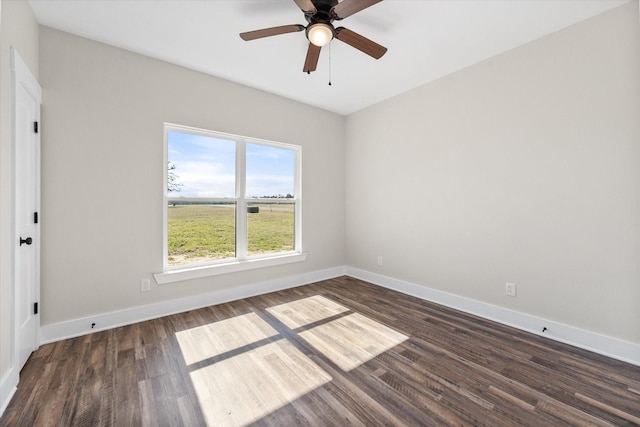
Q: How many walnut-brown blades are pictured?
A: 5